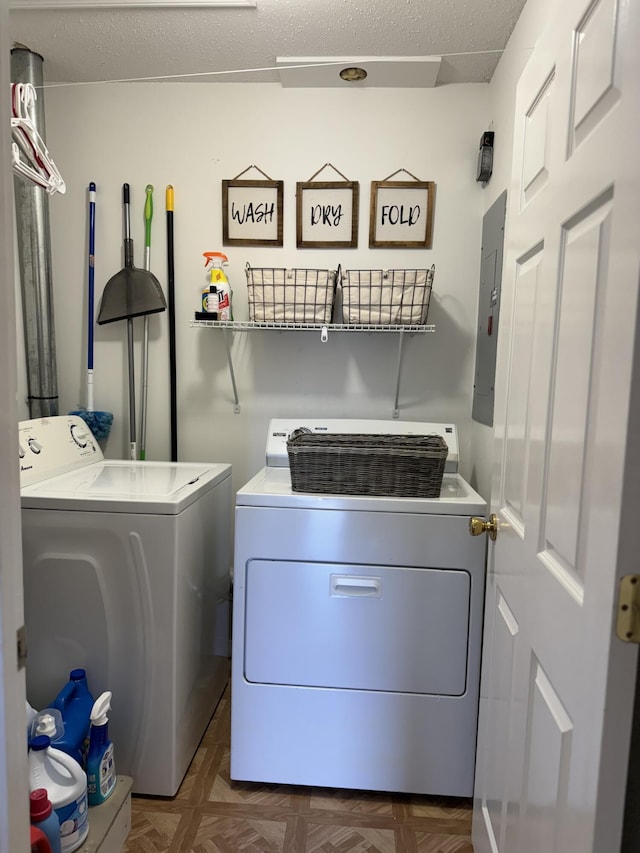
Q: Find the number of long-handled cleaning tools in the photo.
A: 4